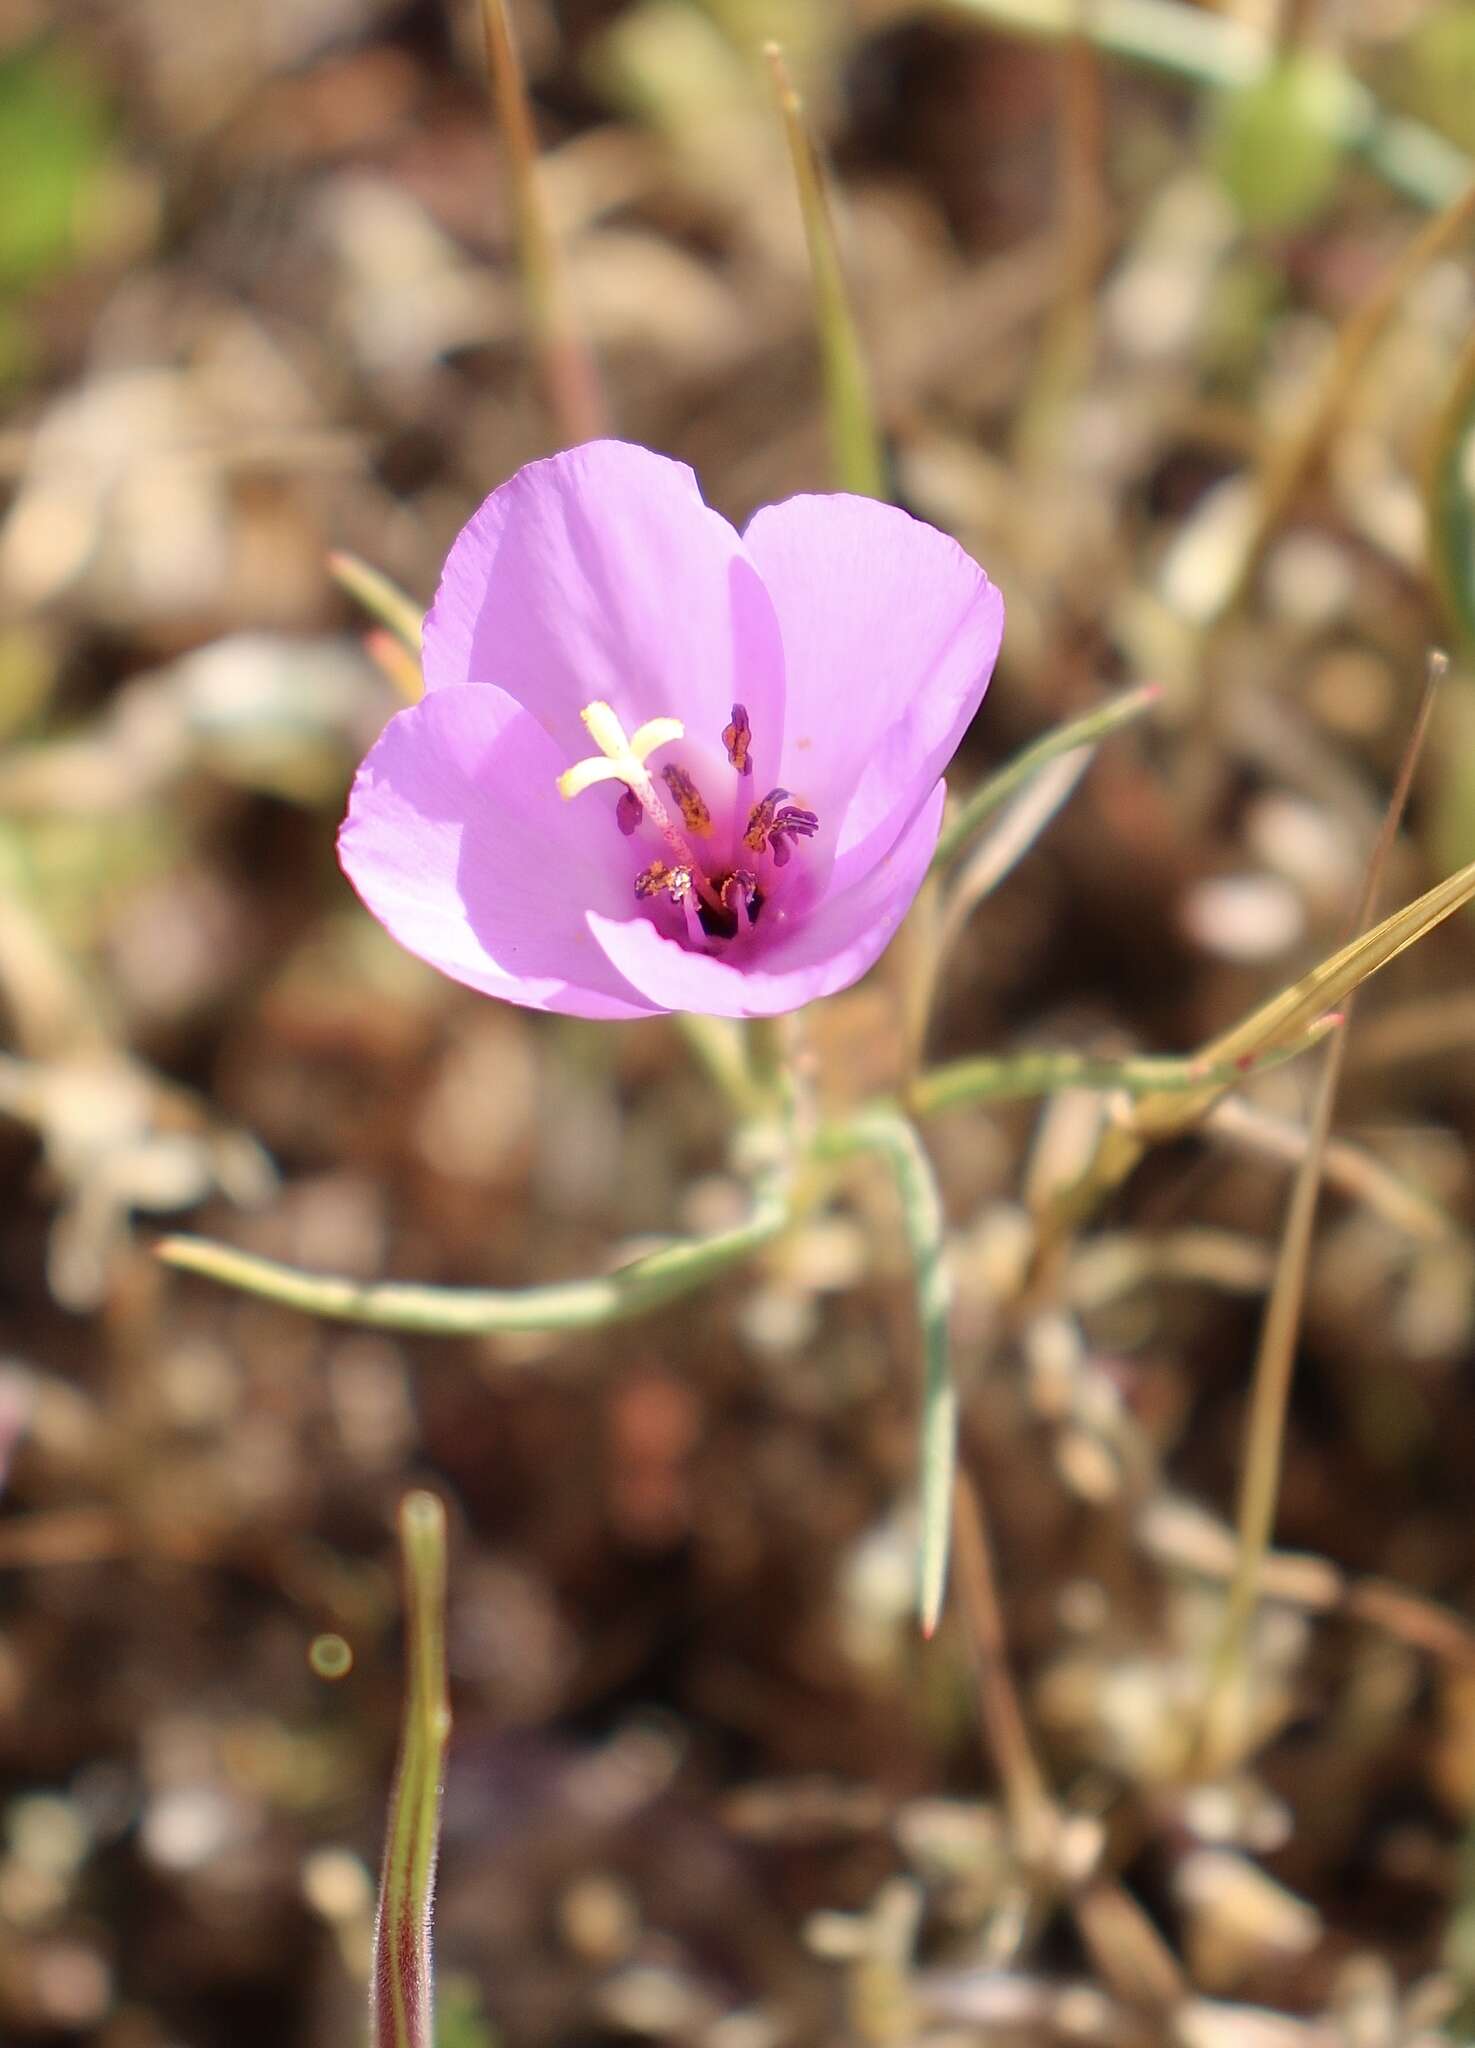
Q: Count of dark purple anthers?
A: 8